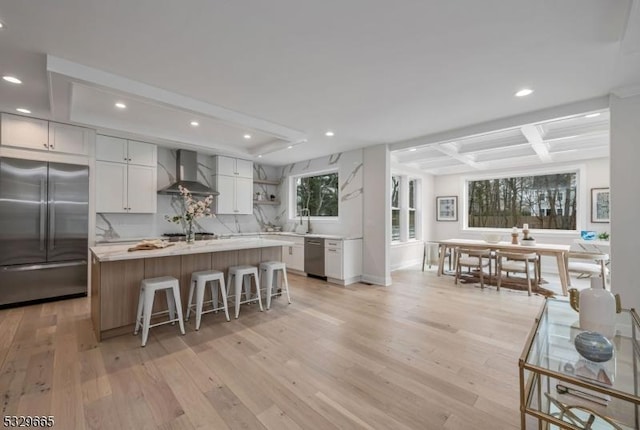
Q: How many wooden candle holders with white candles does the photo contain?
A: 2